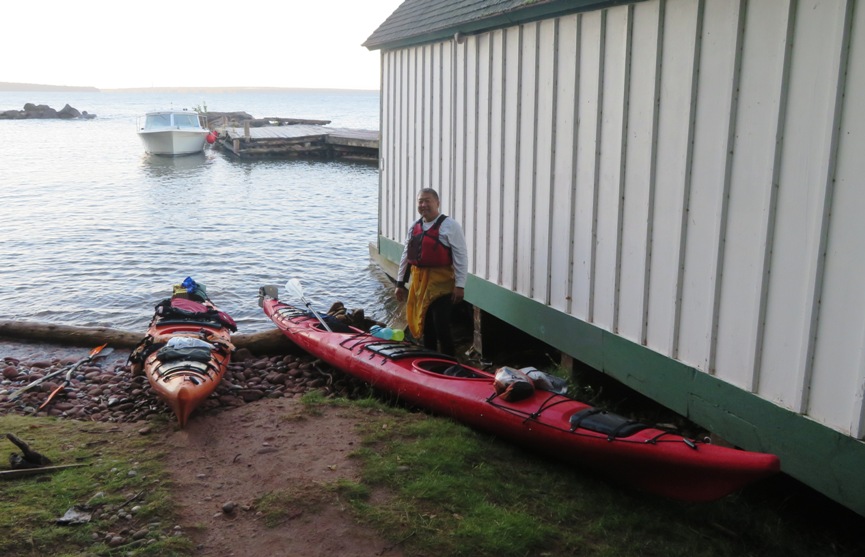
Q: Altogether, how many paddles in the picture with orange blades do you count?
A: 1